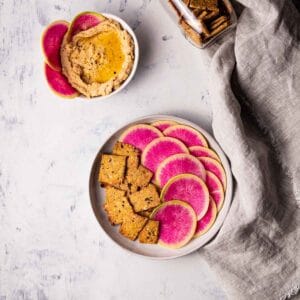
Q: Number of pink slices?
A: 14